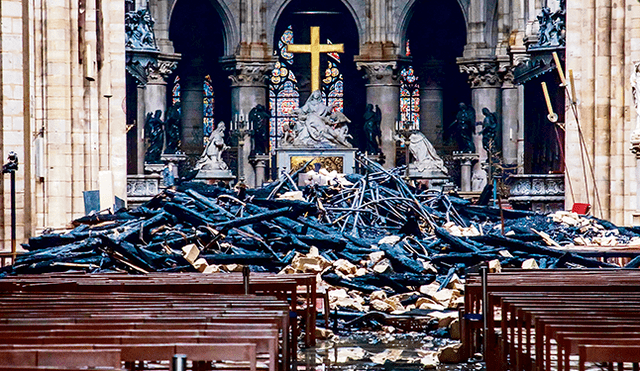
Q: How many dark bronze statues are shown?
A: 6